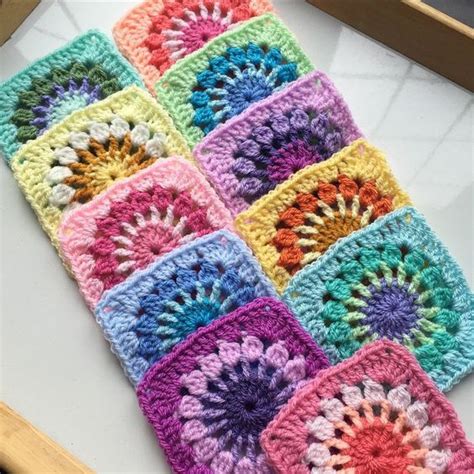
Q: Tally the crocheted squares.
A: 11